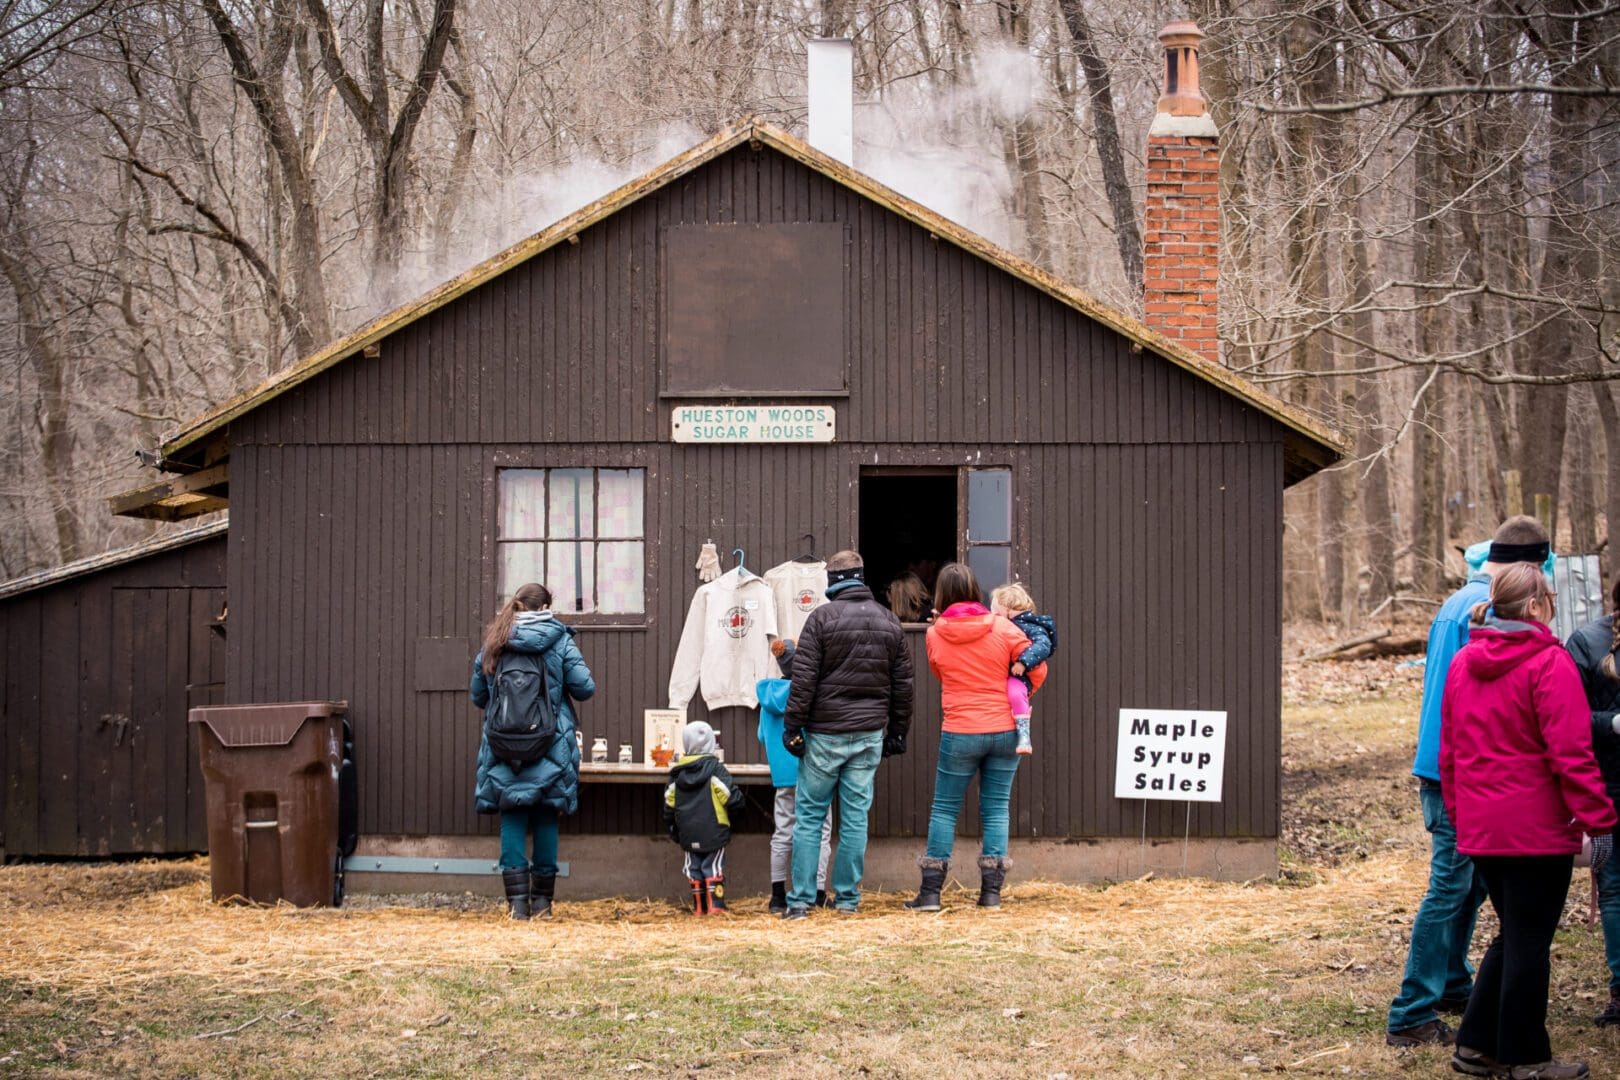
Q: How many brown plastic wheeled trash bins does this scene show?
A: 1